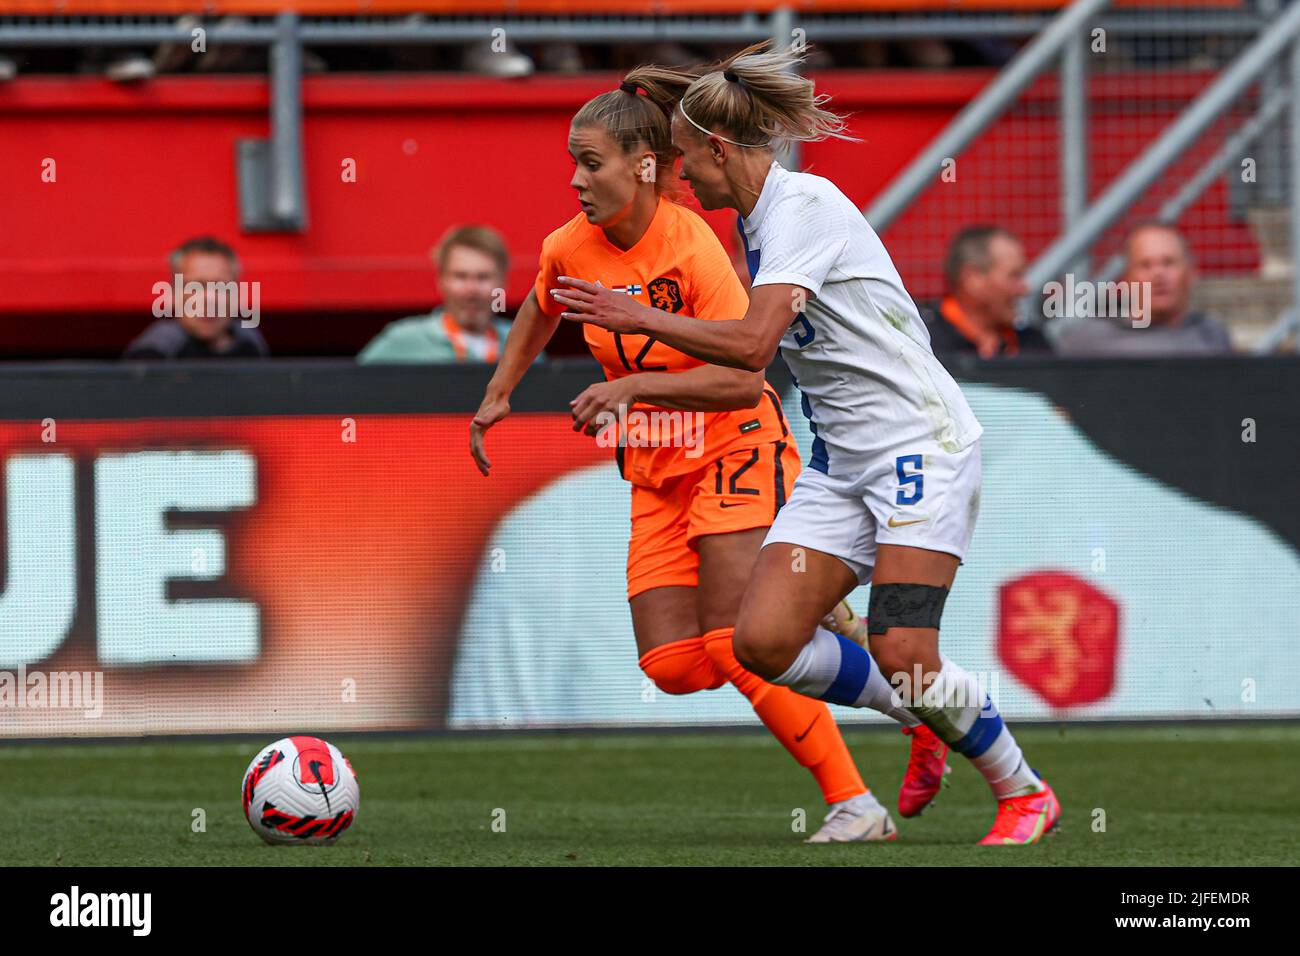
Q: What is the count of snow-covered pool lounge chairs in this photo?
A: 0